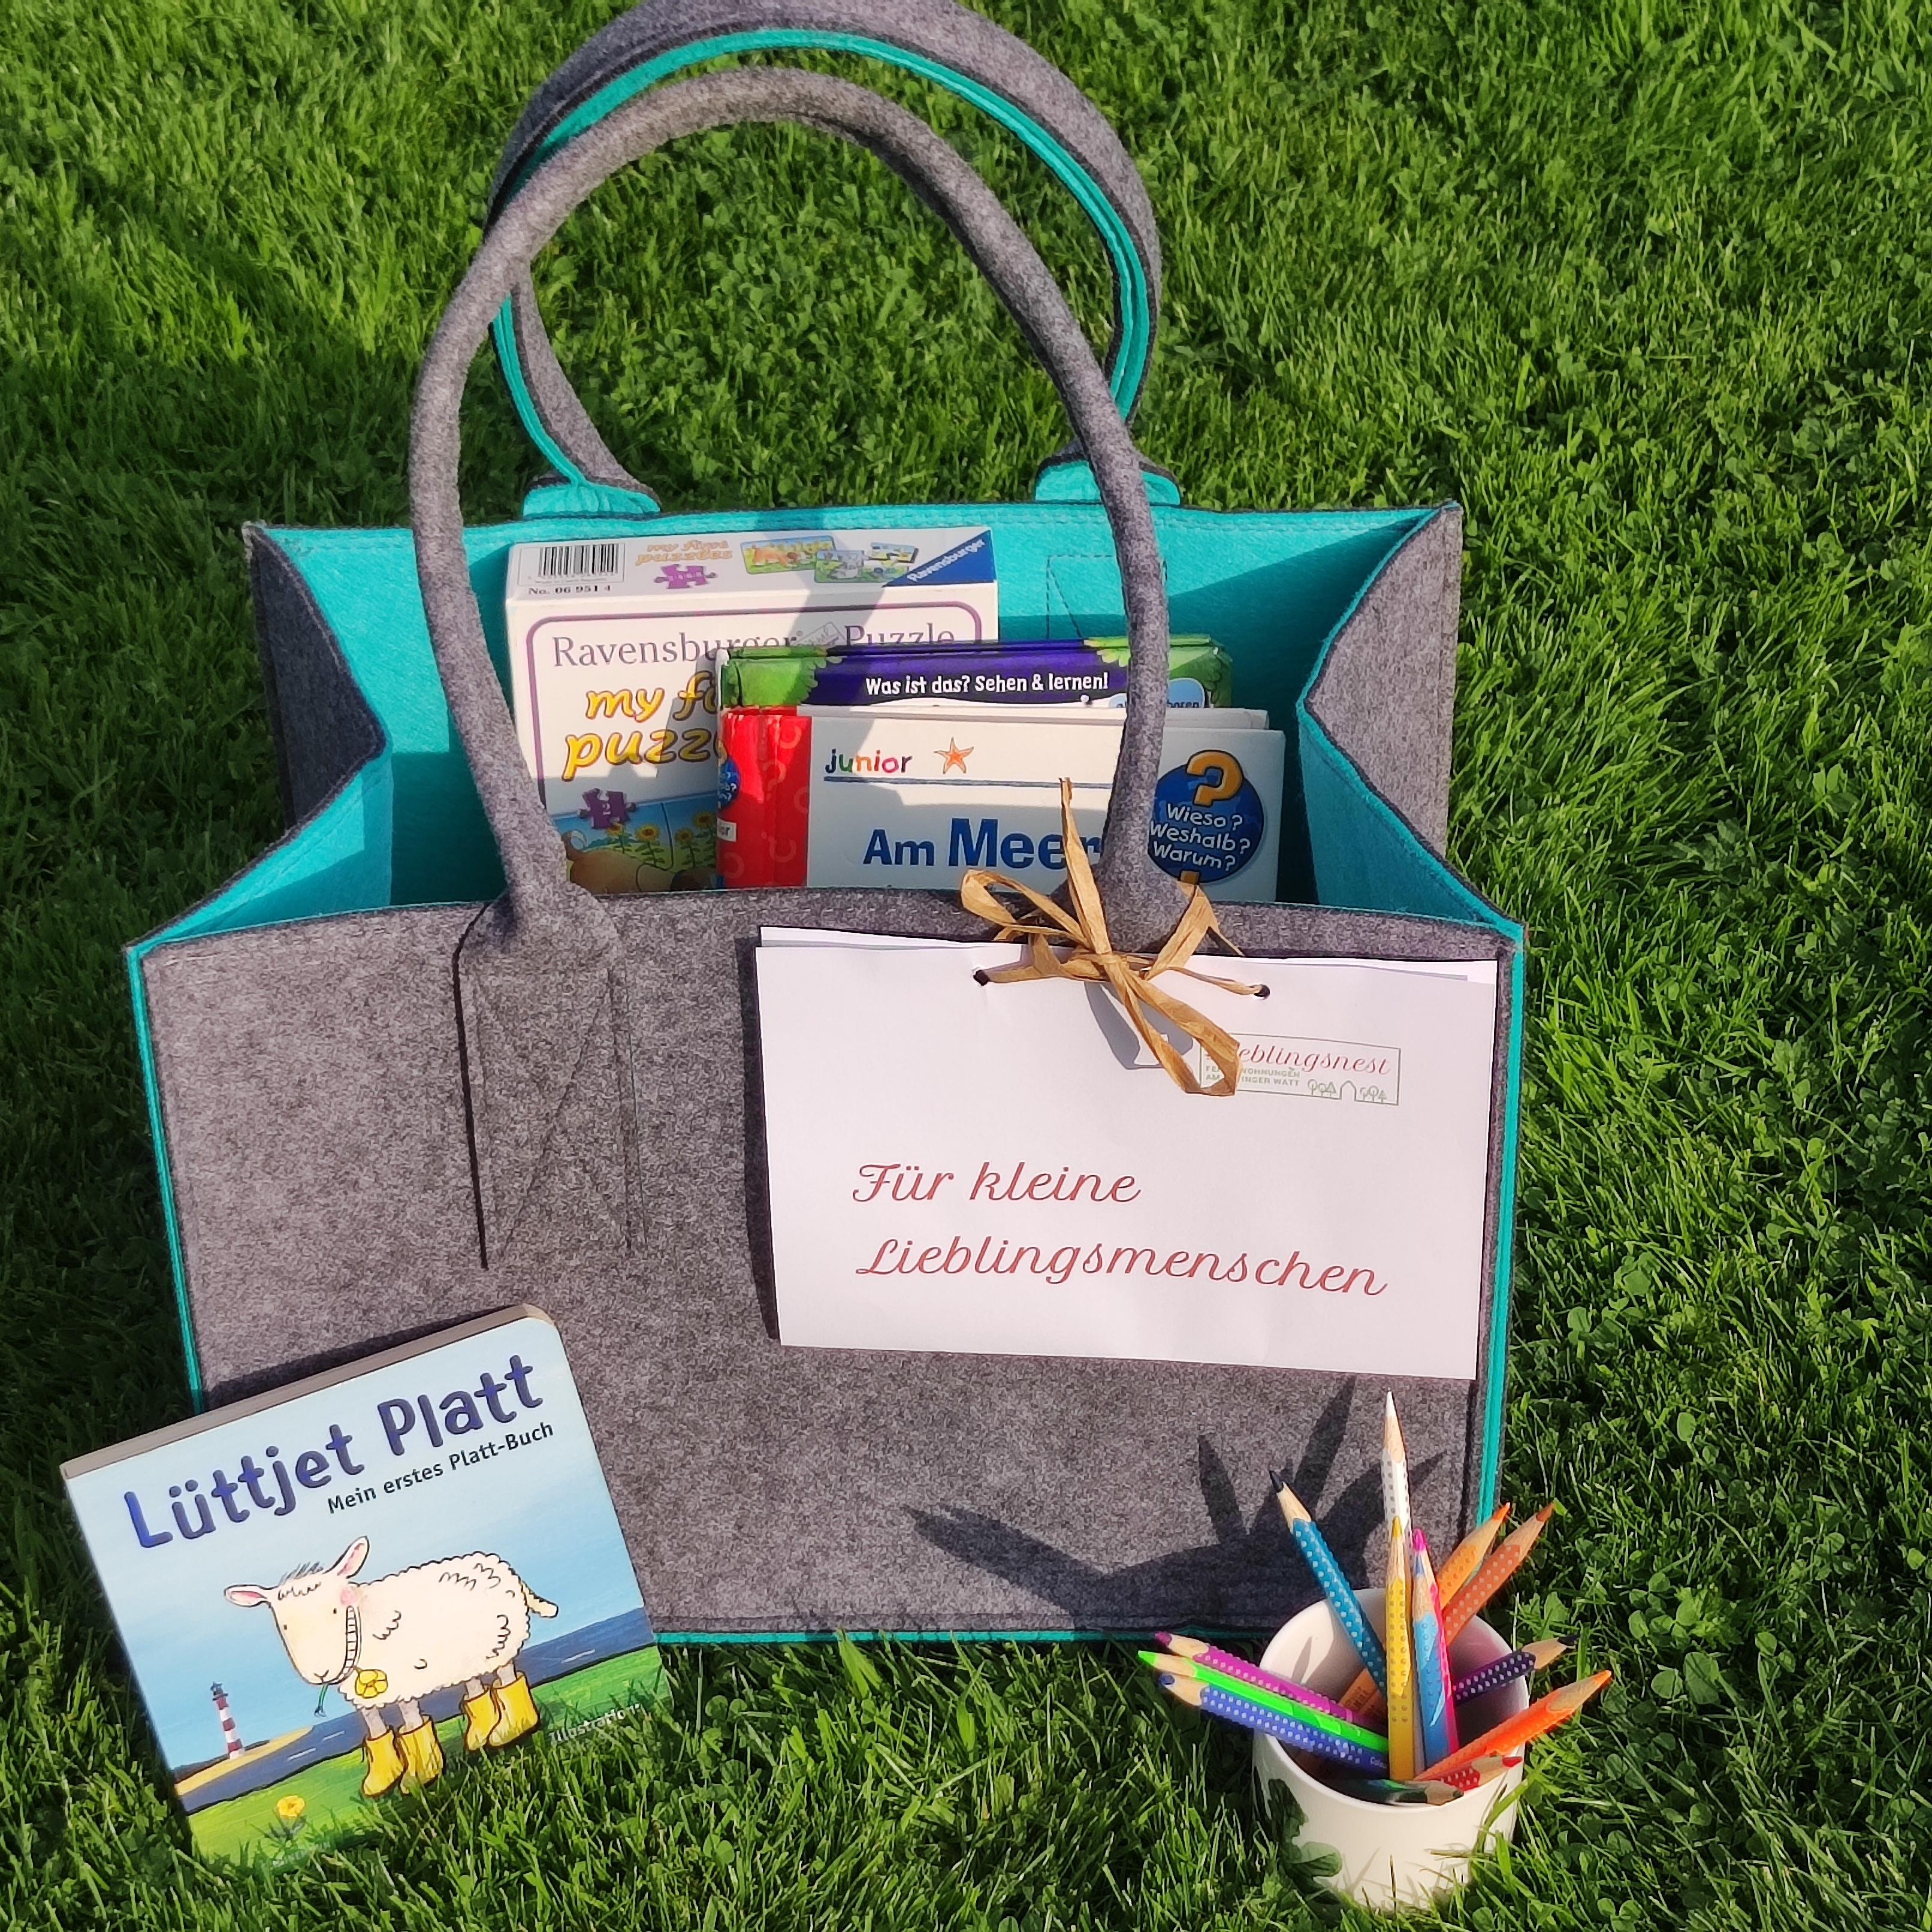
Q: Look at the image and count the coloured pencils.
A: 14